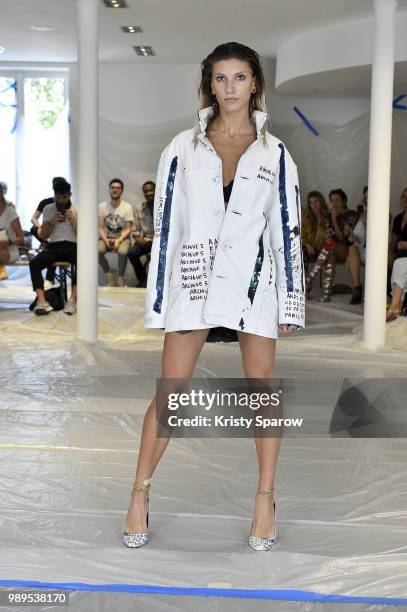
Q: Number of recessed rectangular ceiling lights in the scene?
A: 3